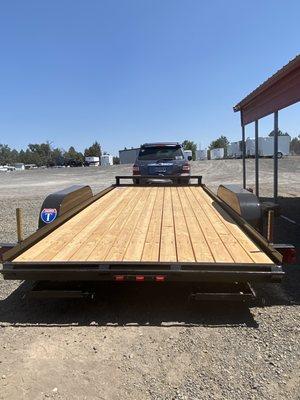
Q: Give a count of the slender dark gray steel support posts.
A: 3